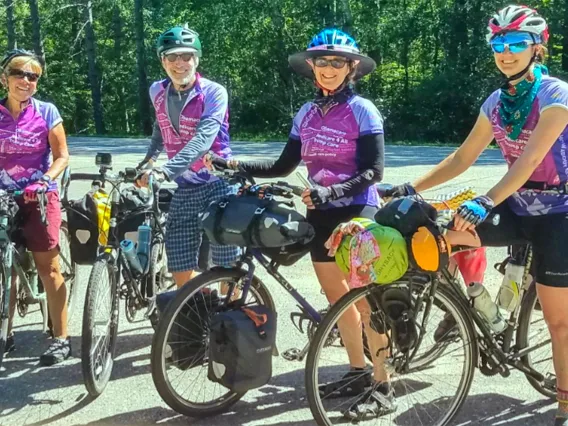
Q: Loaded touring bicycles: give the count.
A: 4